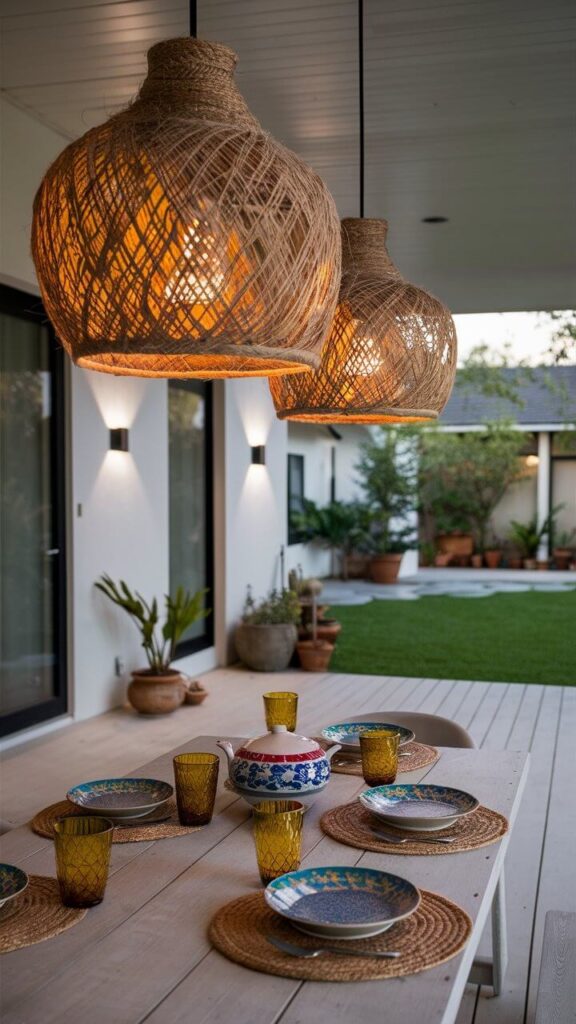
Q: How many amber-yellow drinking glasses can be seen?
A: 5